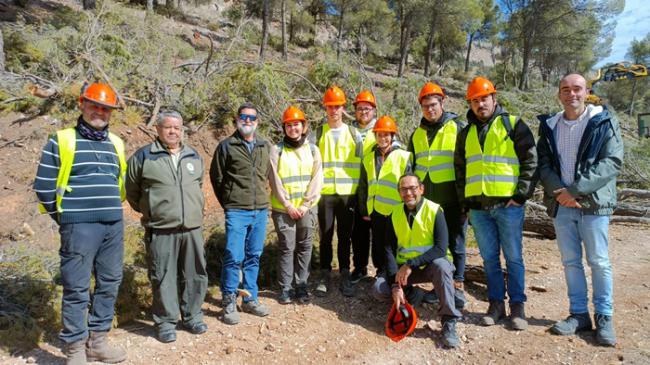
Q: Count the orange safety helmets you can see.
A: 8